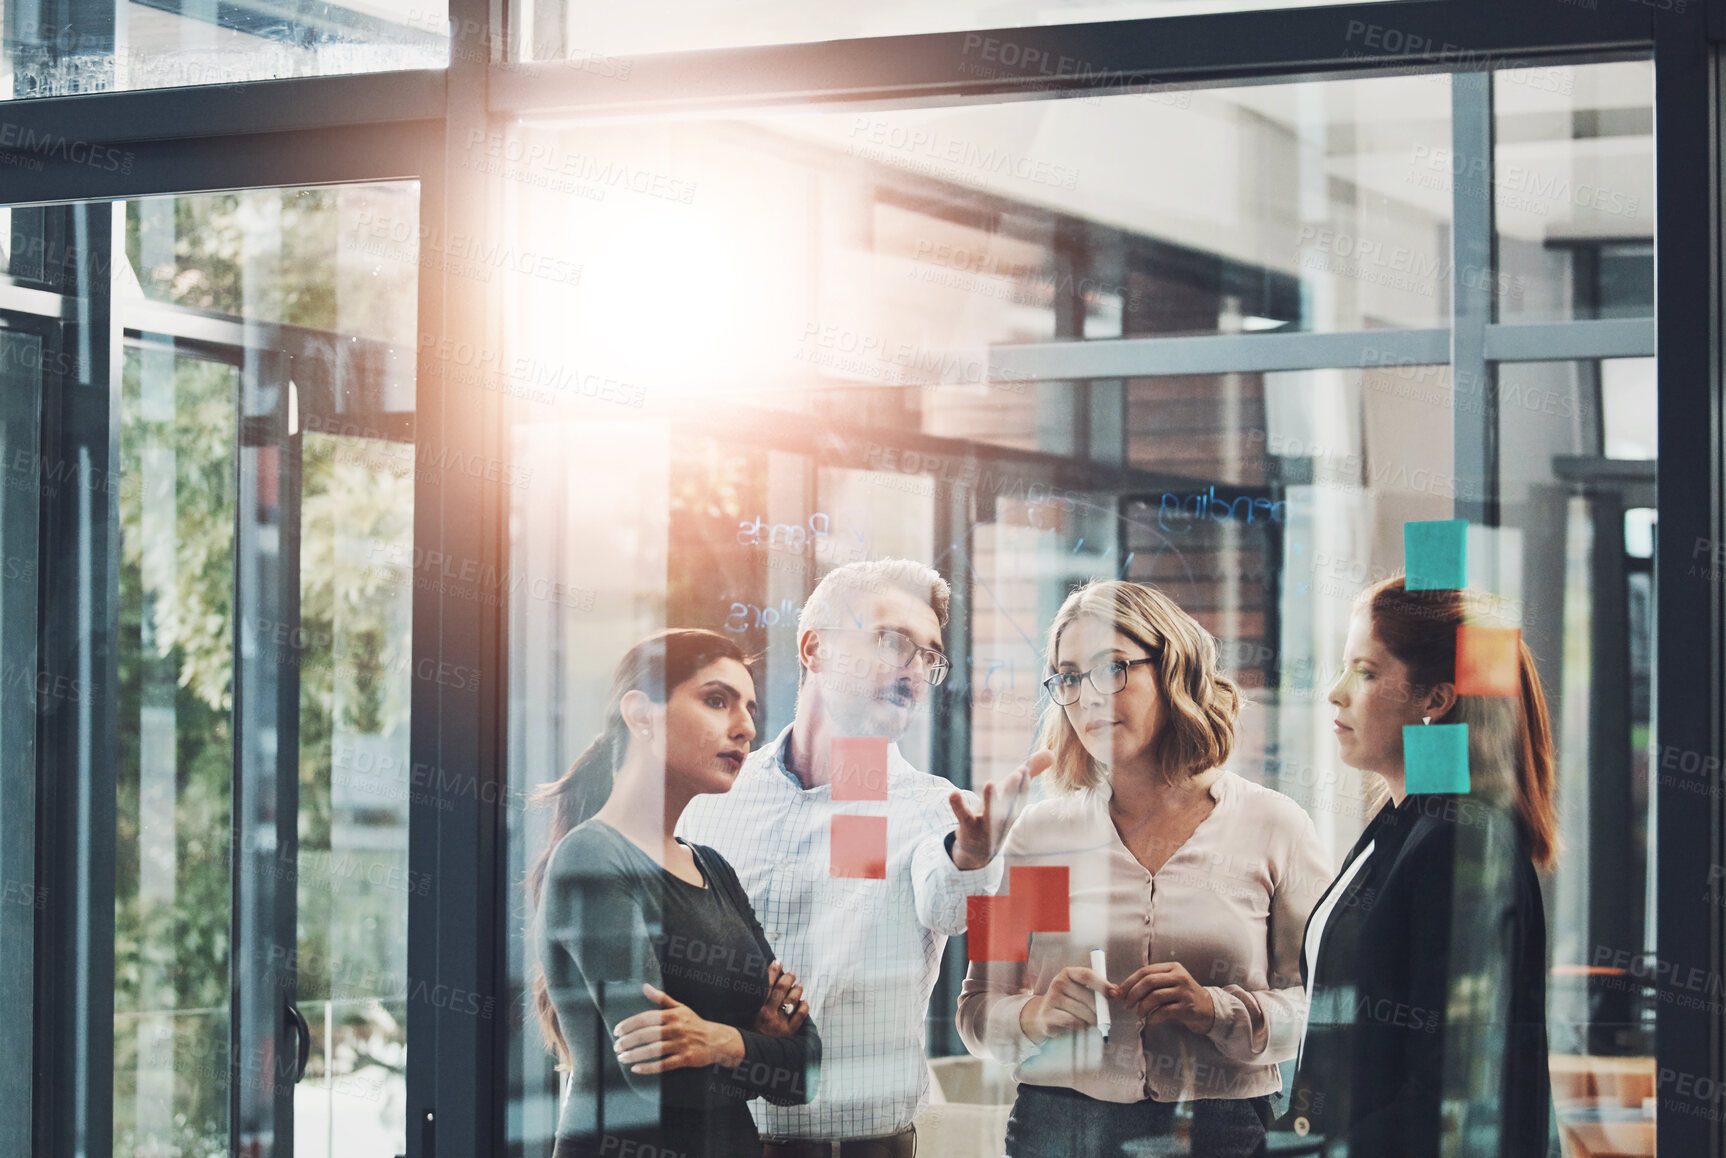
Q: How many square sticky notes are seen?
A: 7